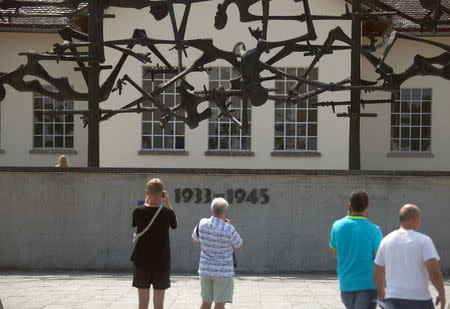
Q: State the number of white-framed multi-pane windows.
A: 5